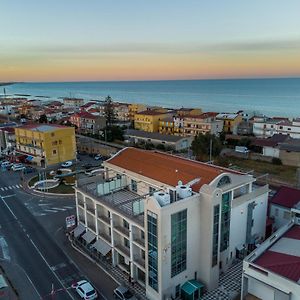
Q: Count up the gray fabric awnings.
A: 3